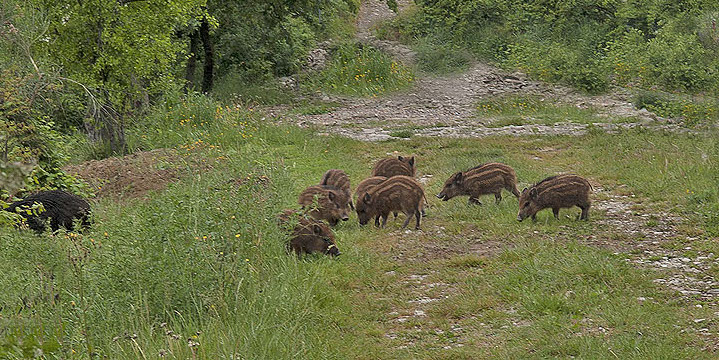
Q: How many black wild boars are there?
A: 1